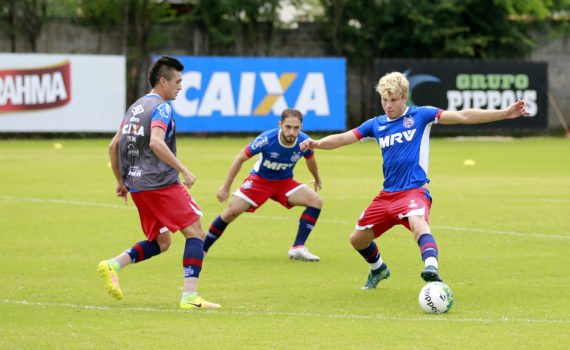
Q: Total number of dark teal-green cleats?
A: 2